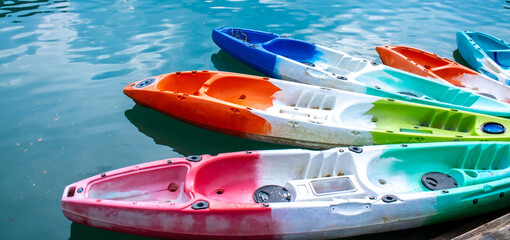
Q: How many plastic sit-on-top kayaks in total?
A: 5